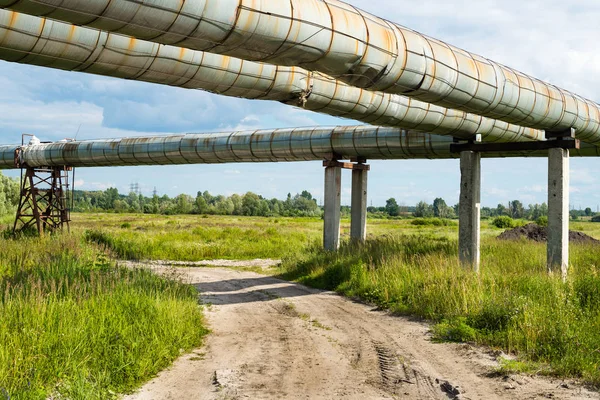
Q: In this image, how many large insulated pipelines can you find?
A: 3